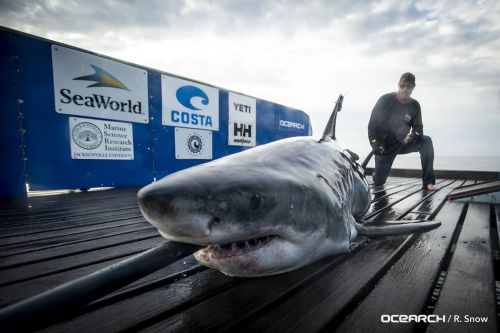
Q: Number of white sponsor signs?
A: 6